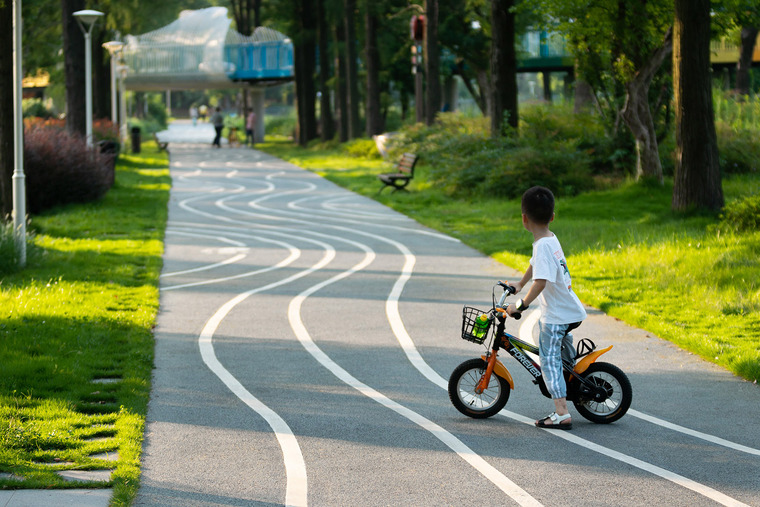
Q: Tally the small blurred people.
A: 4